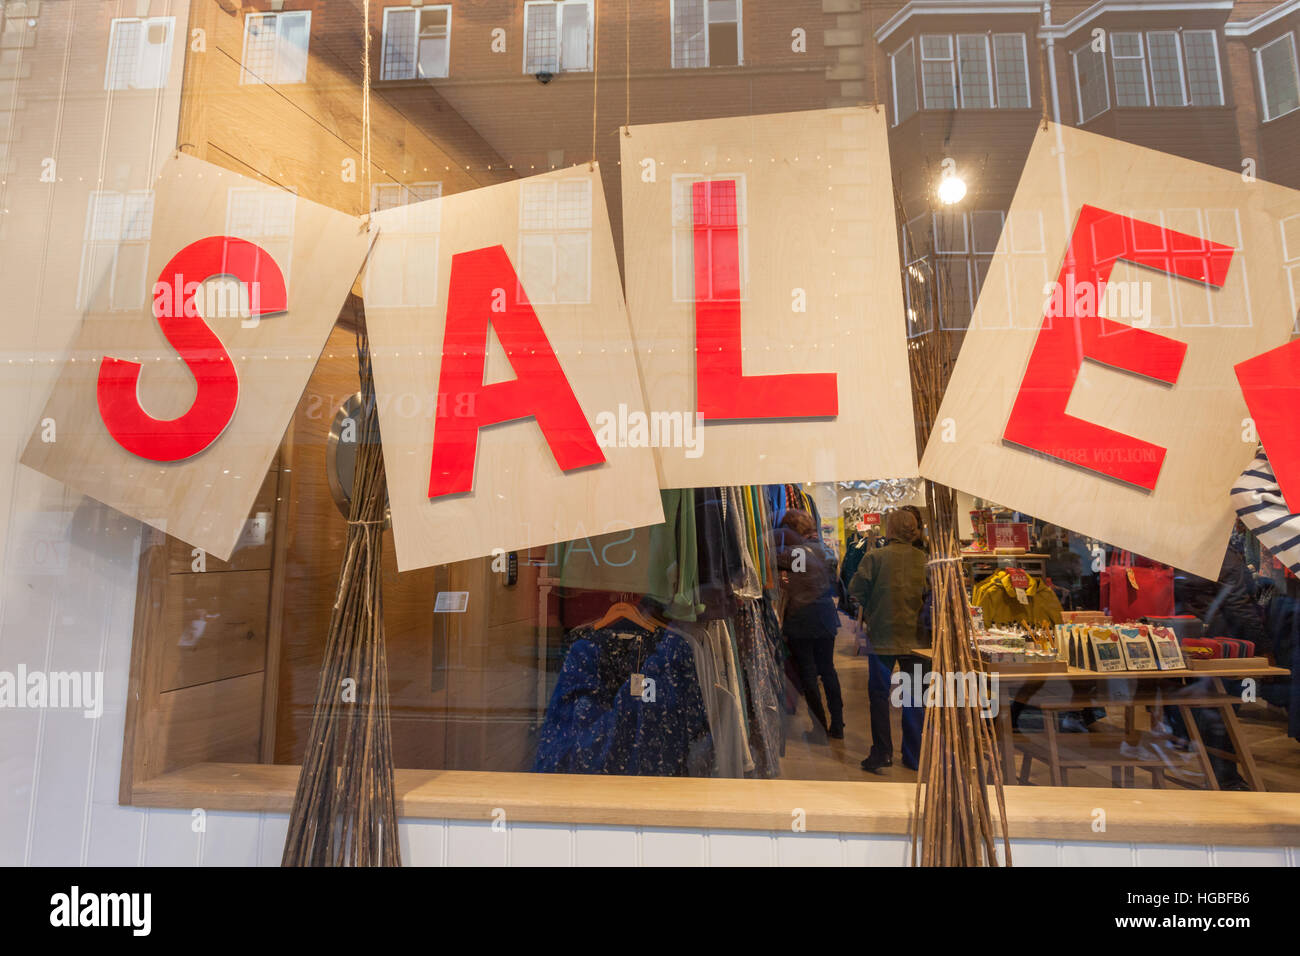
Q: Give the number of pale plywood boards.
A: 4